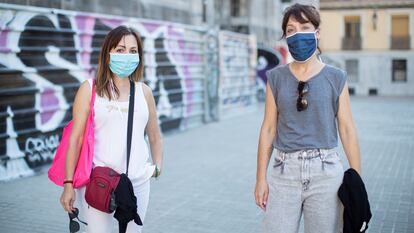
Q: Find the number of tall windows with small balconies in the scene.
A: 2